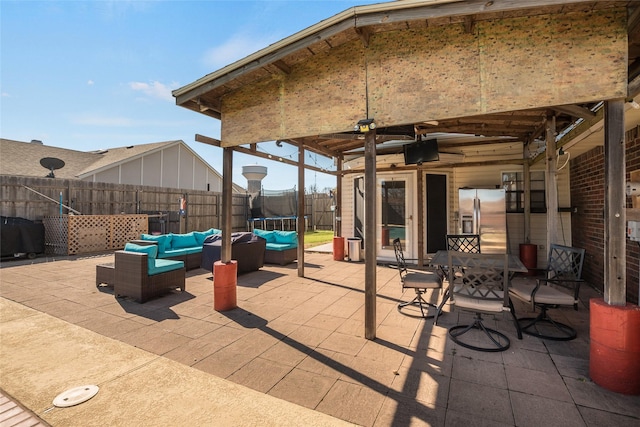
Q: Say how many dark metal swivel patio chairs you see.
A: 4